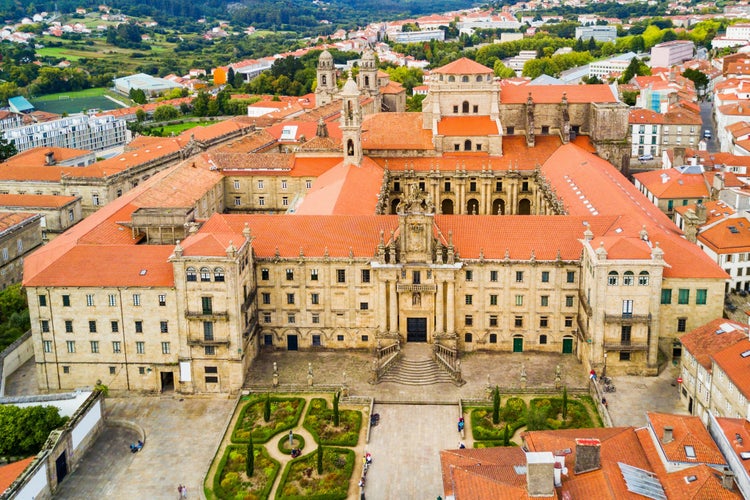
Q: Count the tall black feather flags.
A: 0